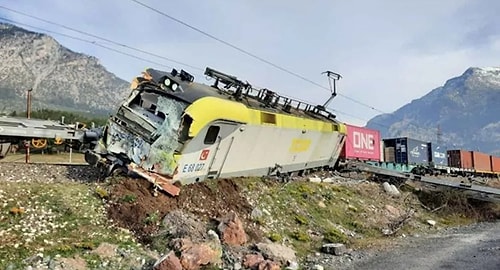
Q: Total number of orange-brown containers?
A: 3